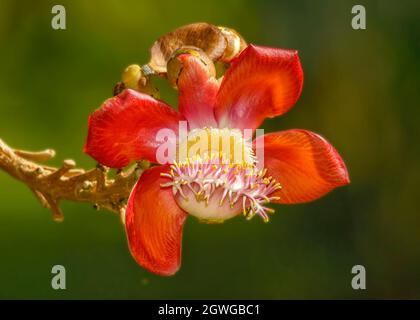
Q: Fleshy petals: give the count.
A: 5